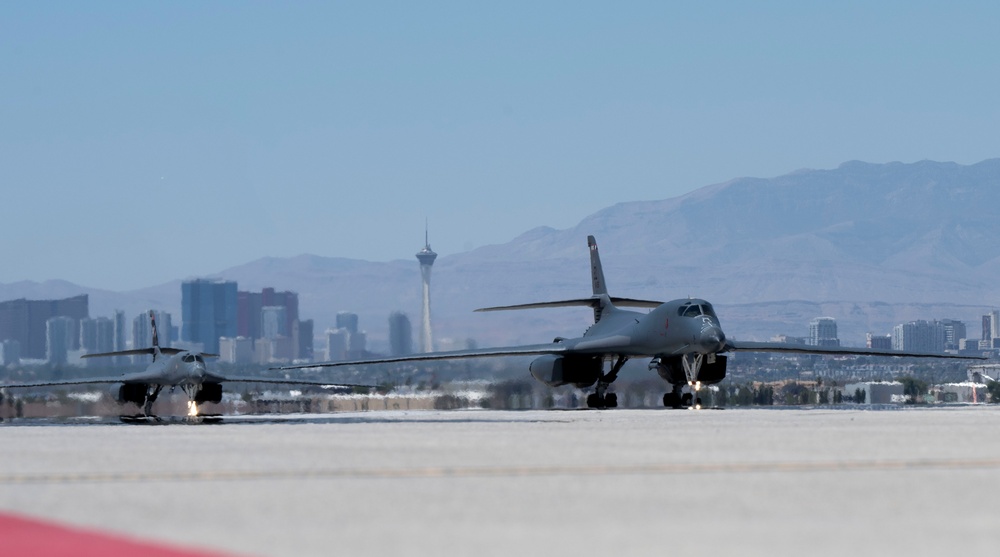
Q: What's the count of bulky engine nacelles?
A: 4